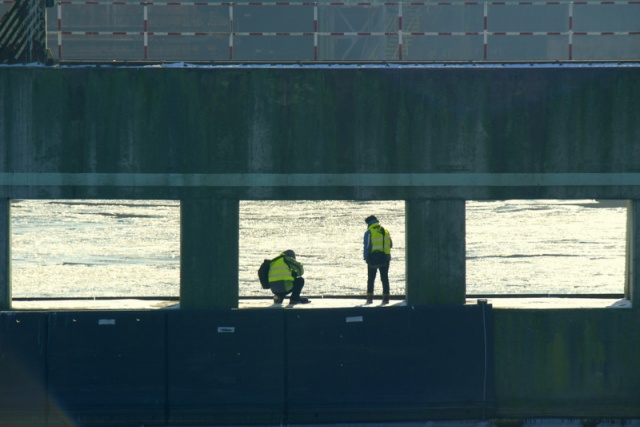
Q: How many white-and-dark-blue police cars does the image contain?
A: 0